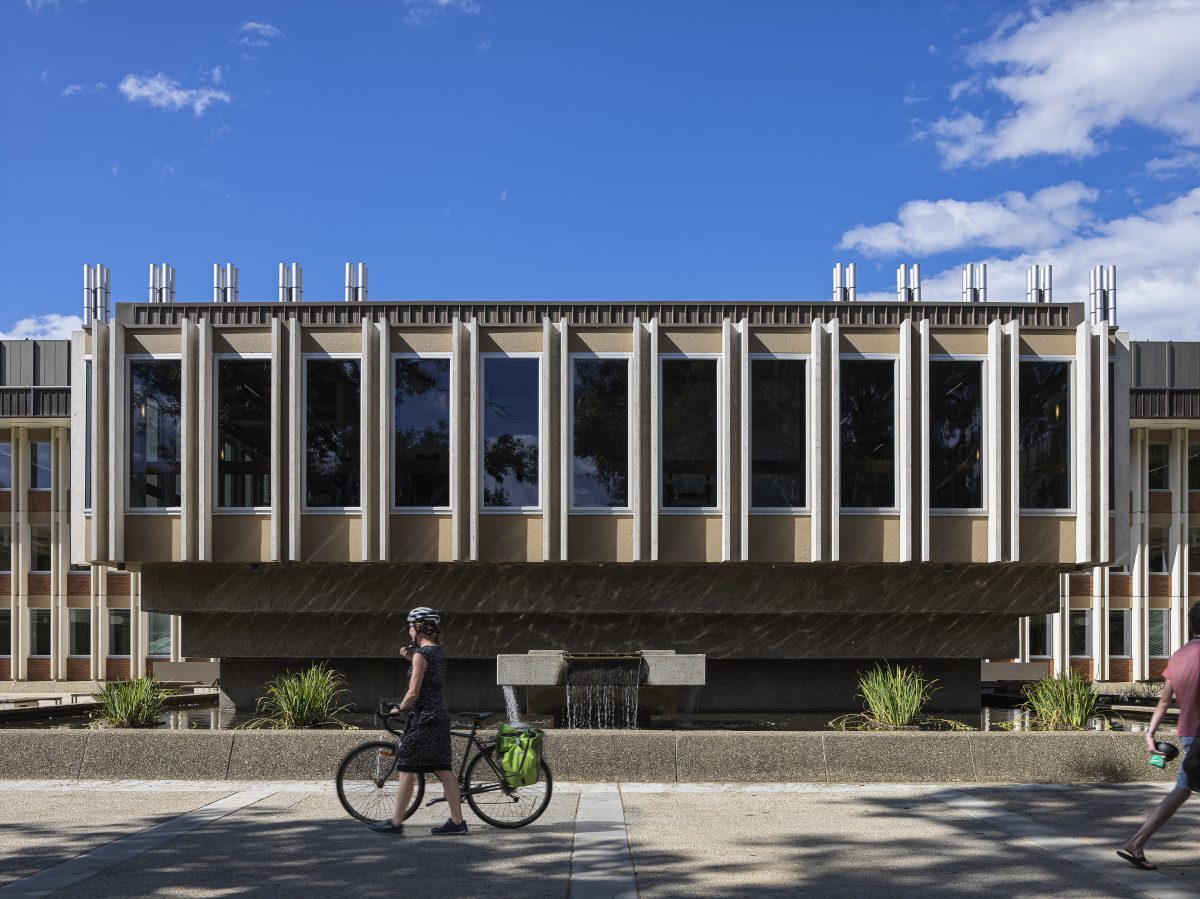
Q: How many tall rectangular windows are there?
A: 11